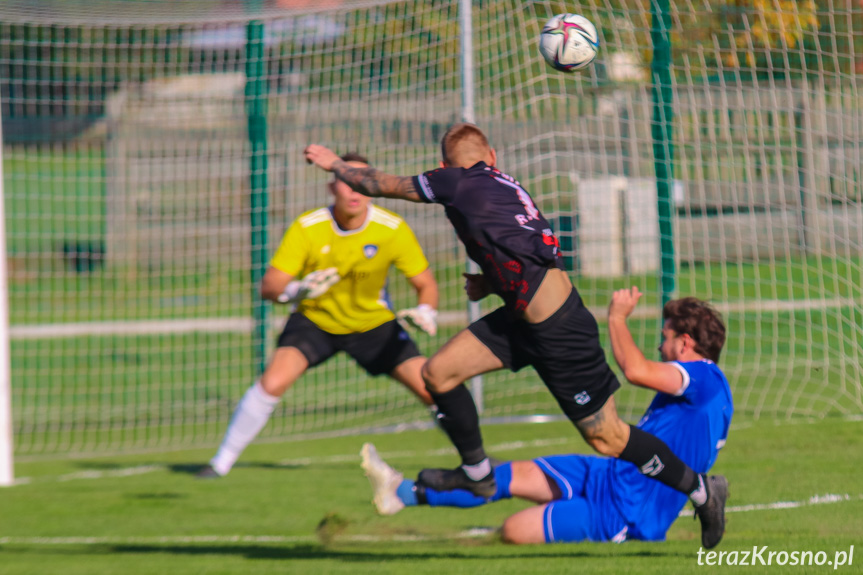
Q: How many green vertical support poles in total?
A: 2